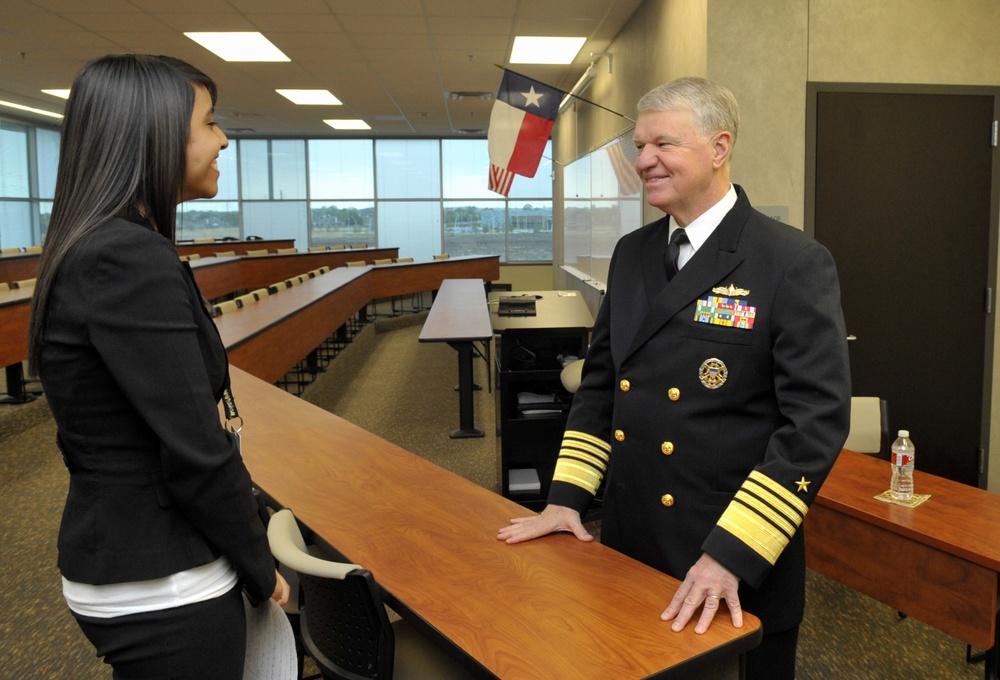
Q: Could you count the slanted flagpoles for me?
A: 2